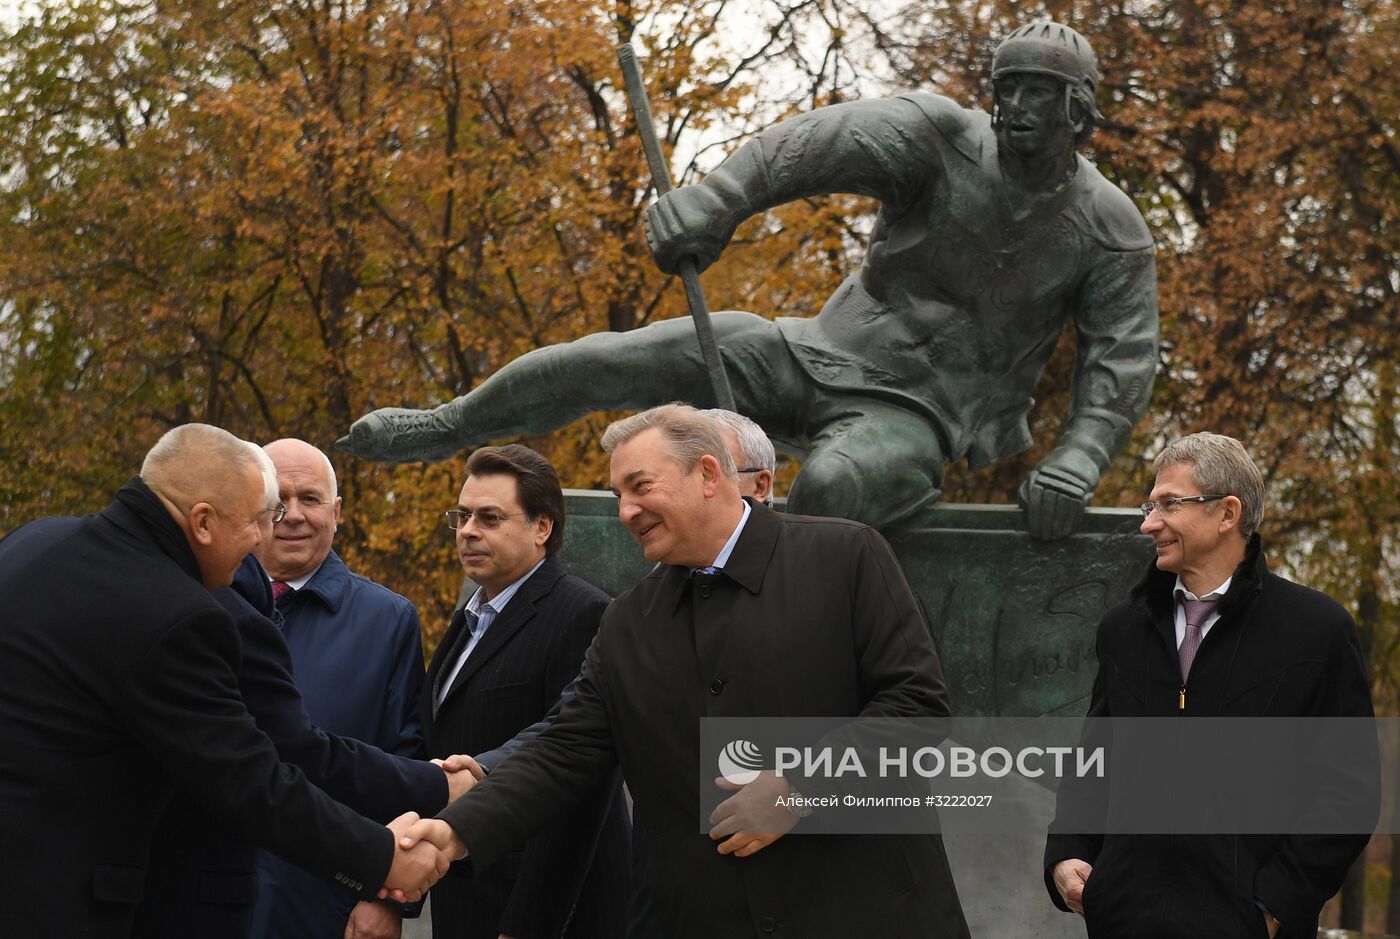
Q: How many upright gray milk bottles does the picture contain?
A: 0